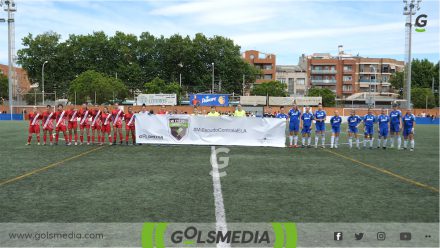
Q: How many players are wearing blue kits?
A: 10